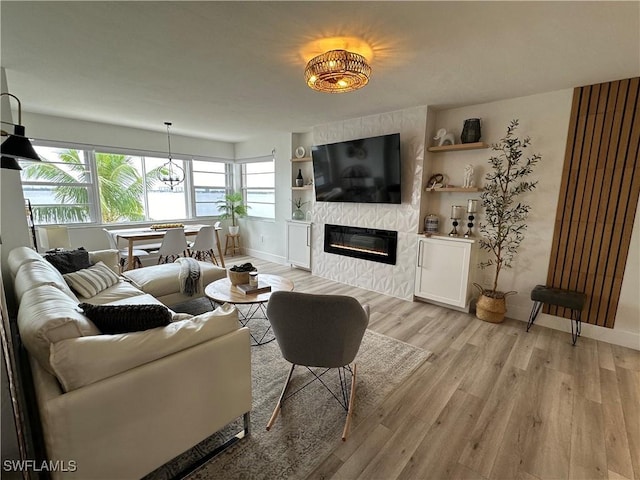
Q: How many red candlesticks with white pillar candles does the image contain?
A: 0